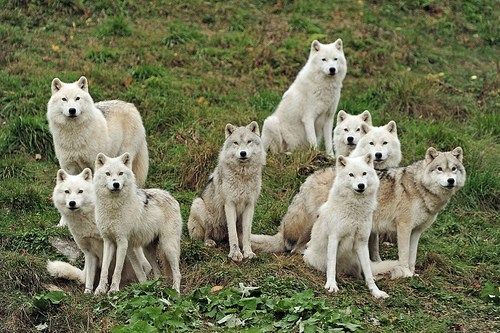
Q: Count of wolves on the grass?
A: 9